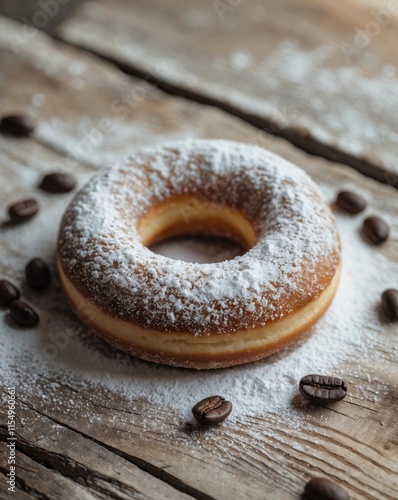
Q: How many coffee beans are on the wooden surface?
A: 12